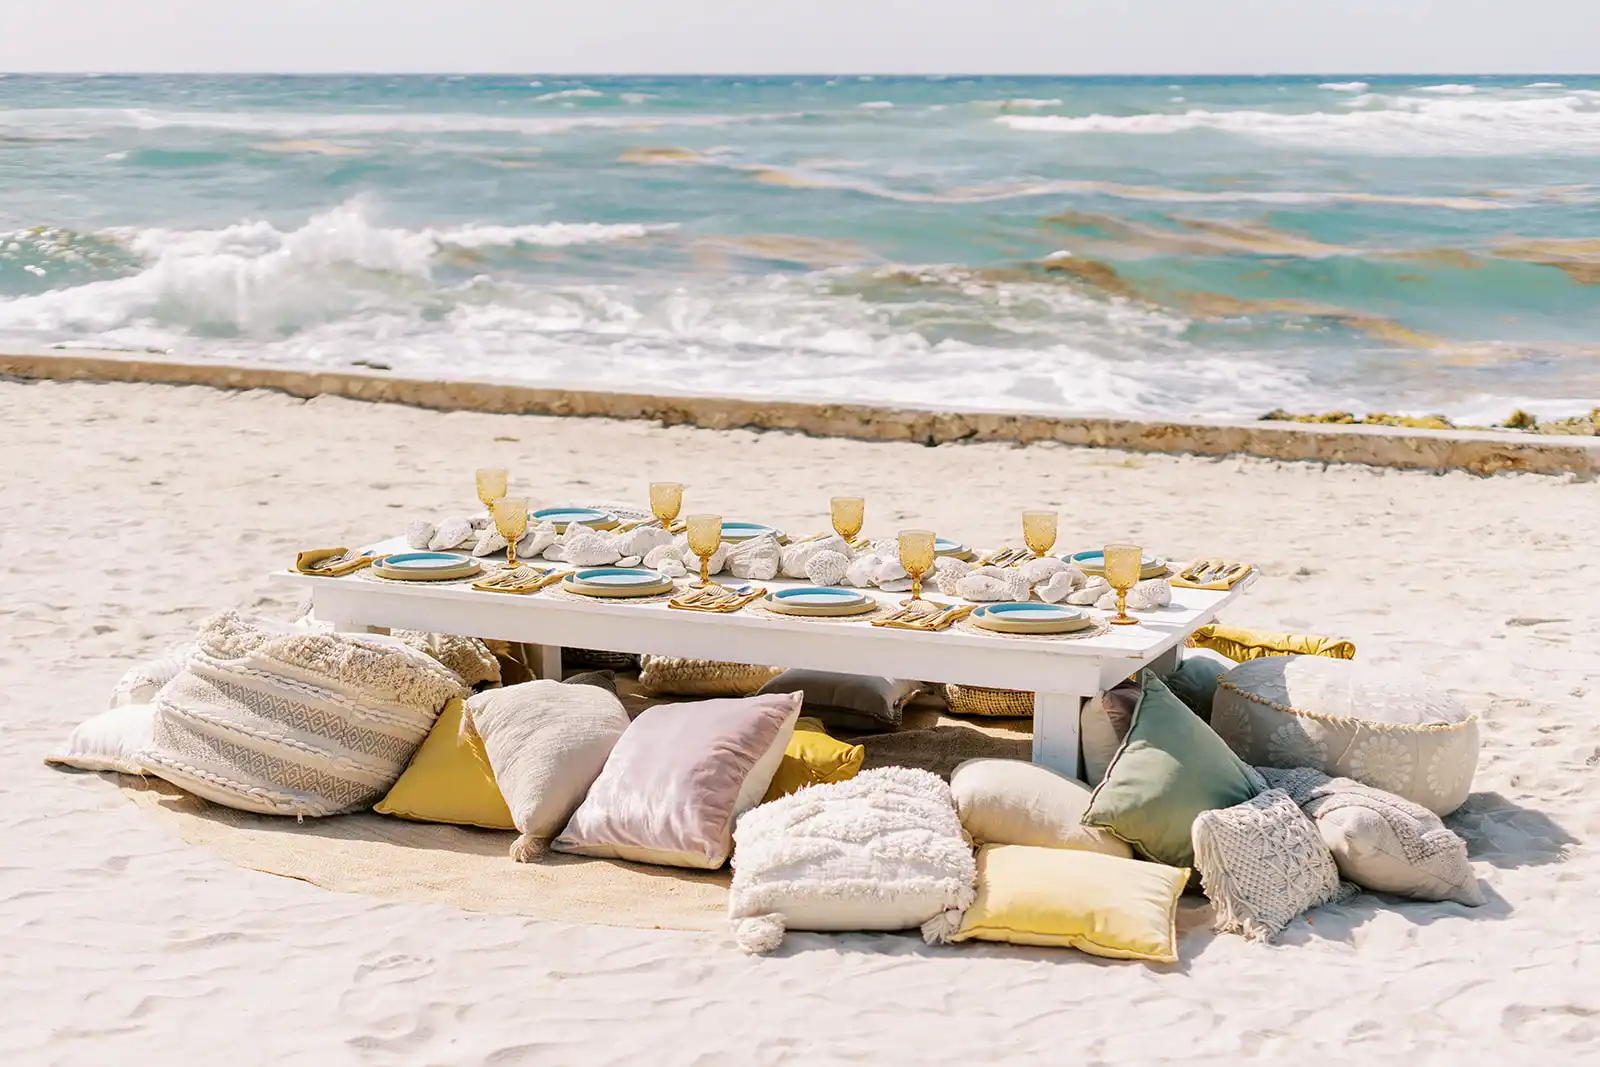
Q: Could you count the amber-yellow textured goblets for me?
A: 8